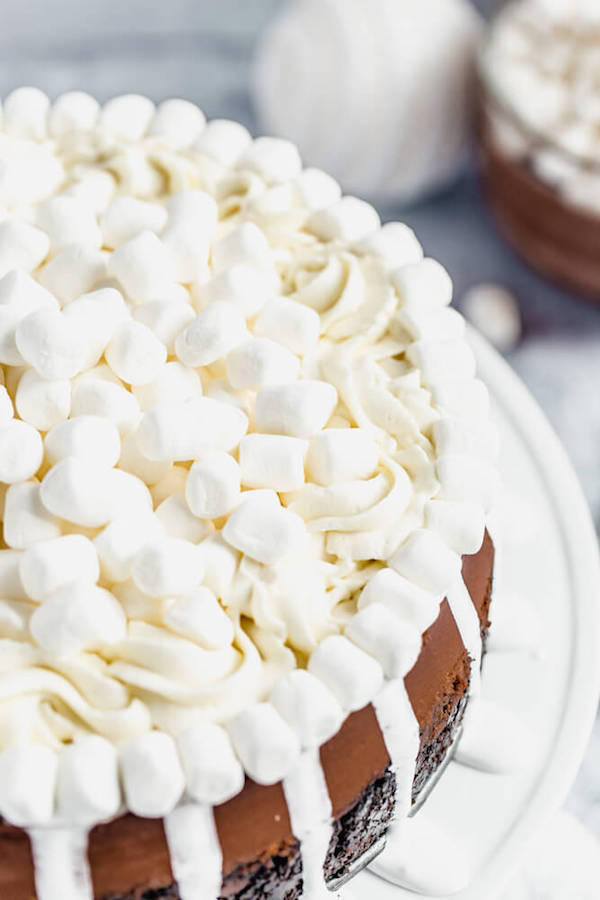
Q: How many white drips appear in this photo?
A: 5